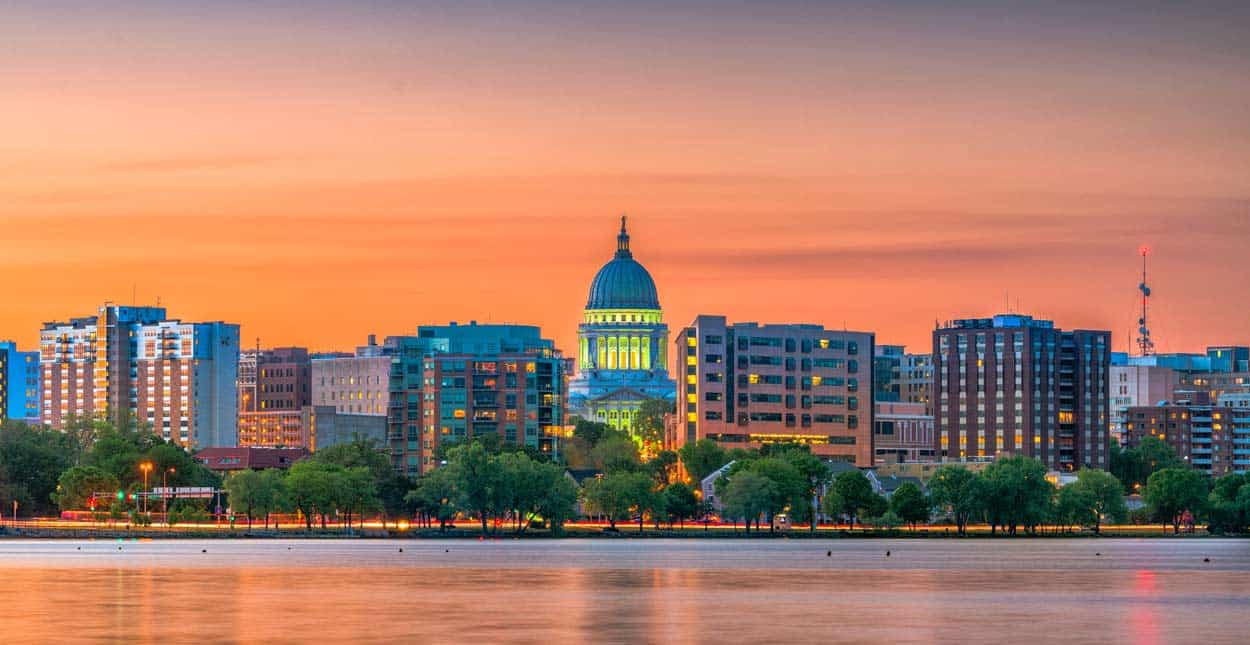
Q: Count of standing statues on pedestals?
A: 1